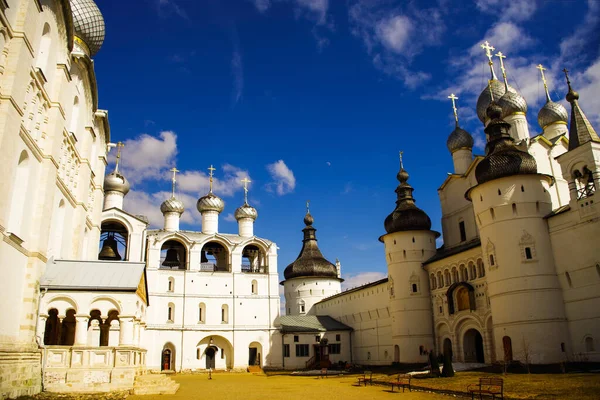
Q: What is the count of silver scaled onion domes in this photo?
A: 9